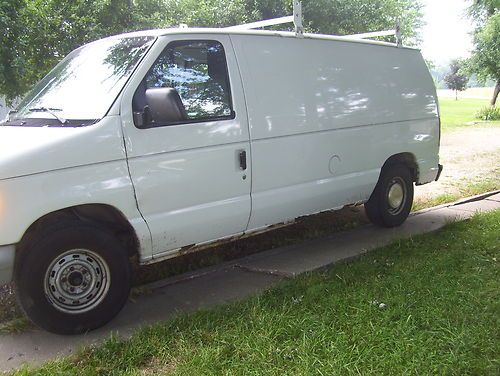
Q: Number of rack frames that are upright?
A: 2